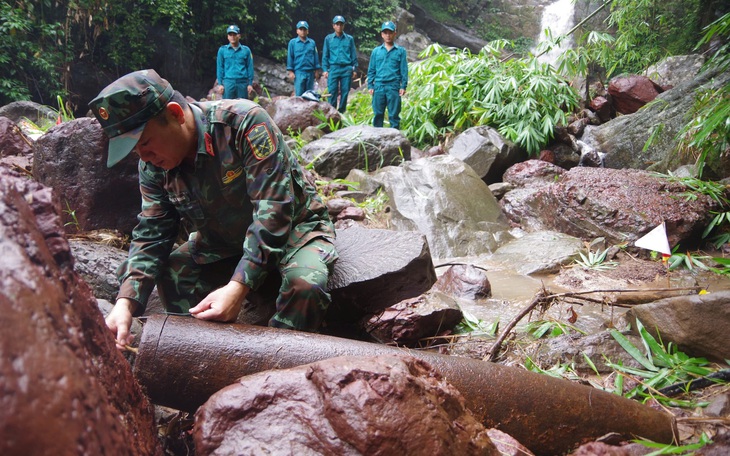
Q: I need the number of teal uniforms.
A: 4